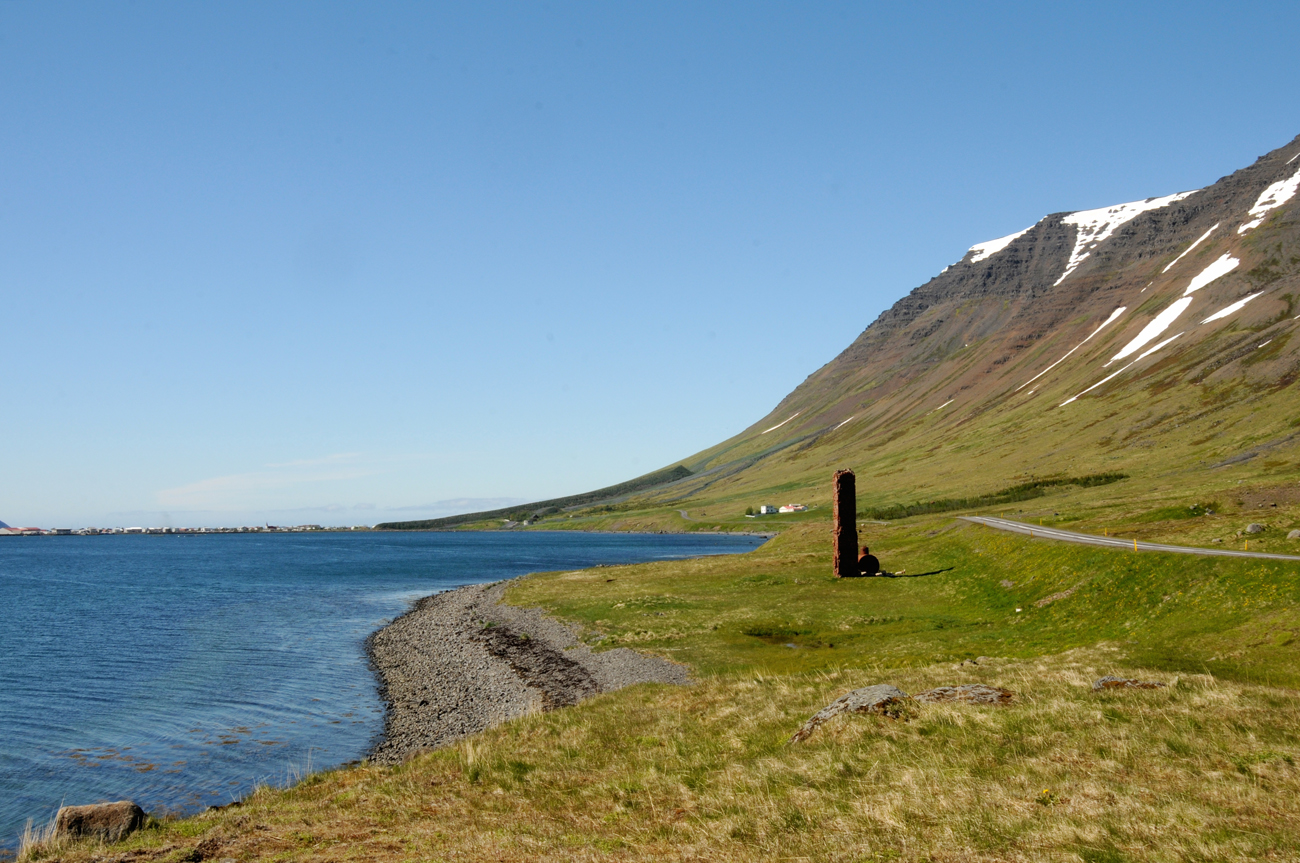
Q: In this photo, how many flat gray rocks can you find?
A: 3